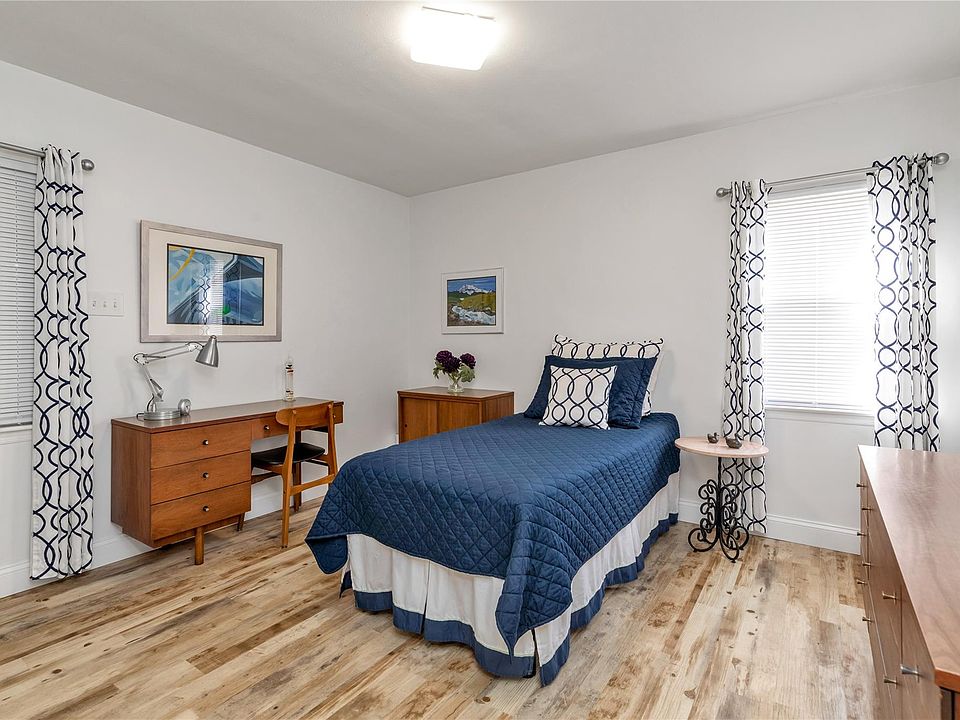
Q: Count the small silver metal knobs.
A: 14